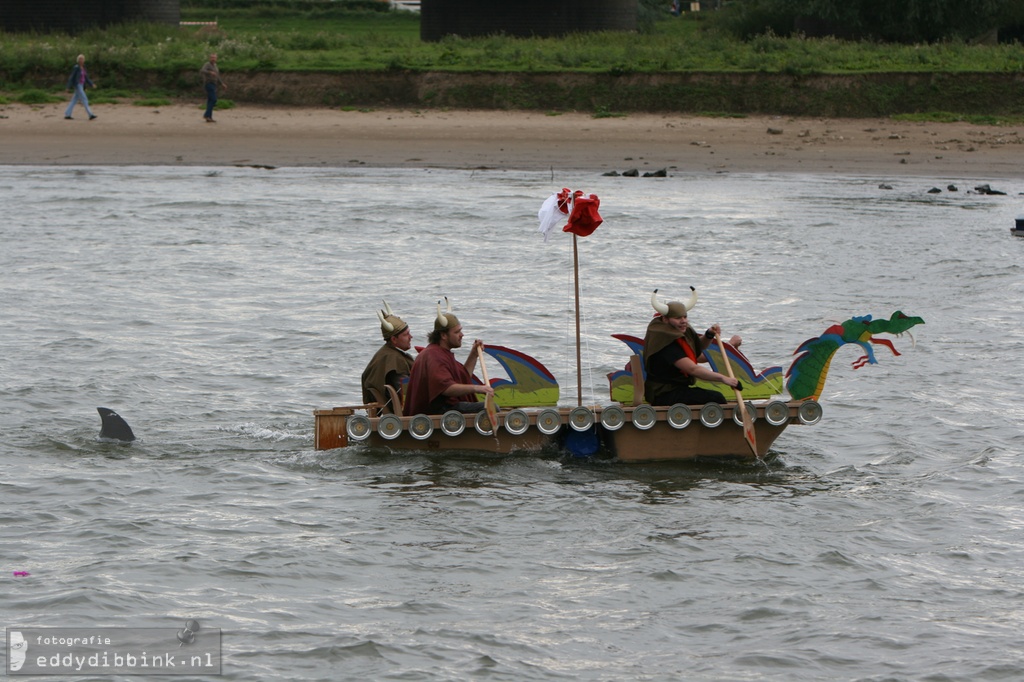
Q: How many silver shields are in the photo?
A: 15